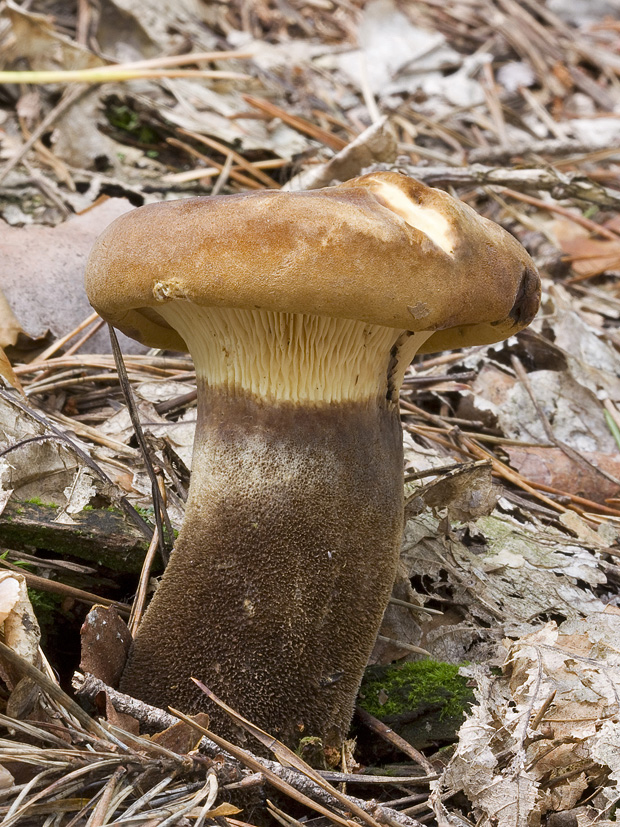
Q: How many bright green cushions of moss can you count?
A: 1